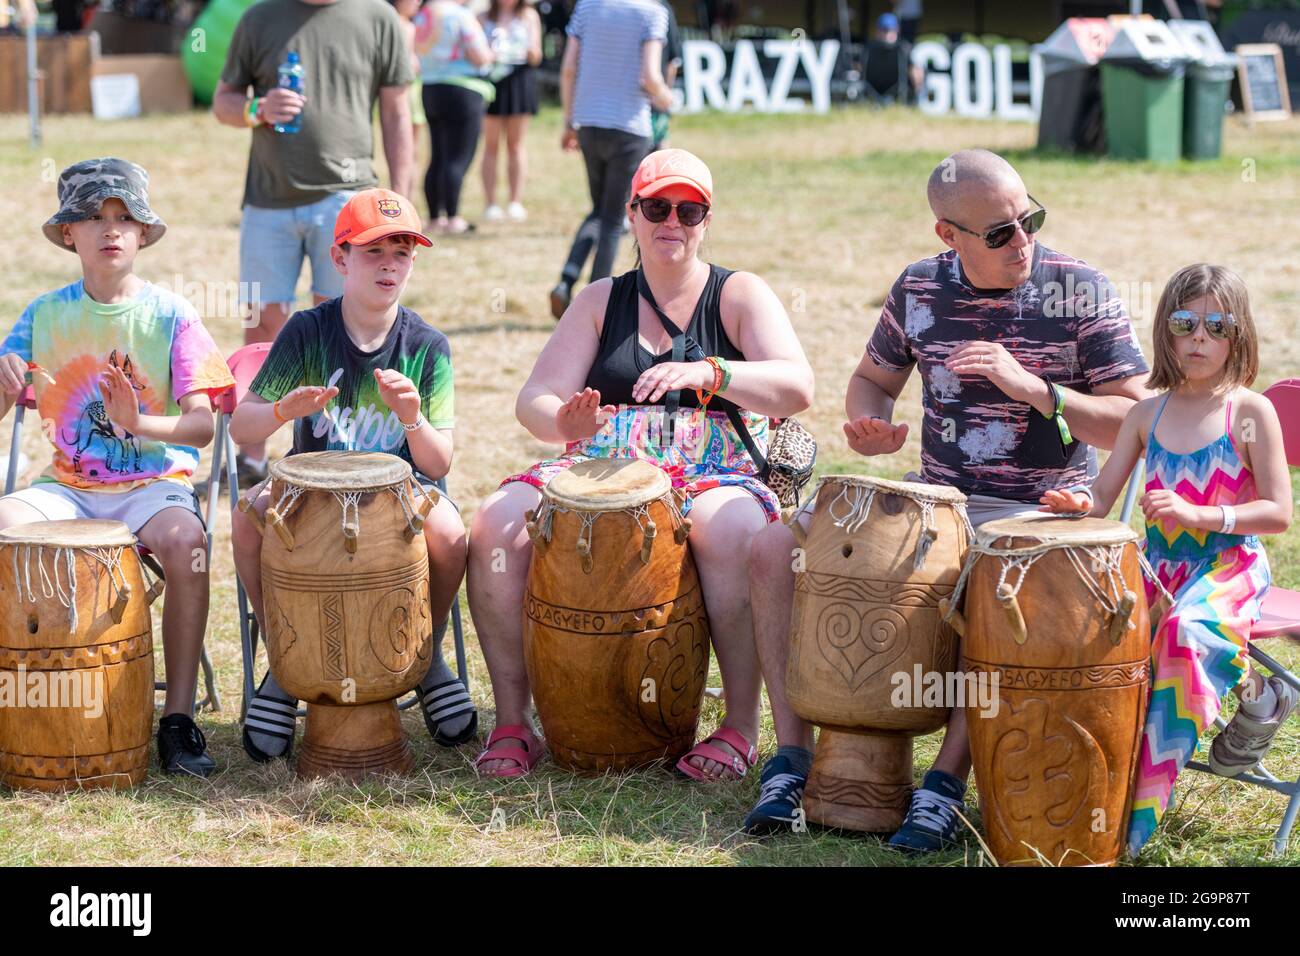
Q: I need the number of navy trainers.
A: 2